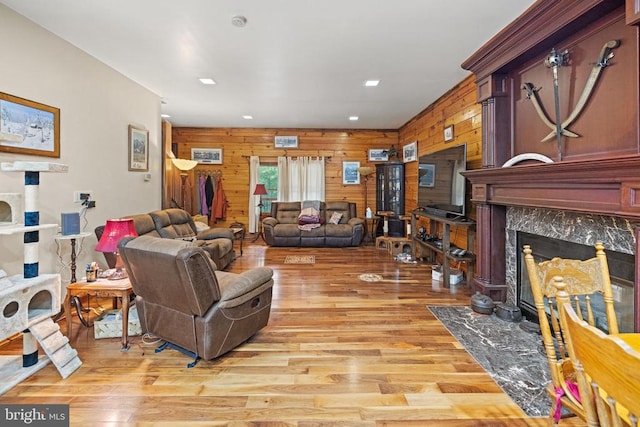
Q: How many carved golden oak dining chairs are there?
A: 2